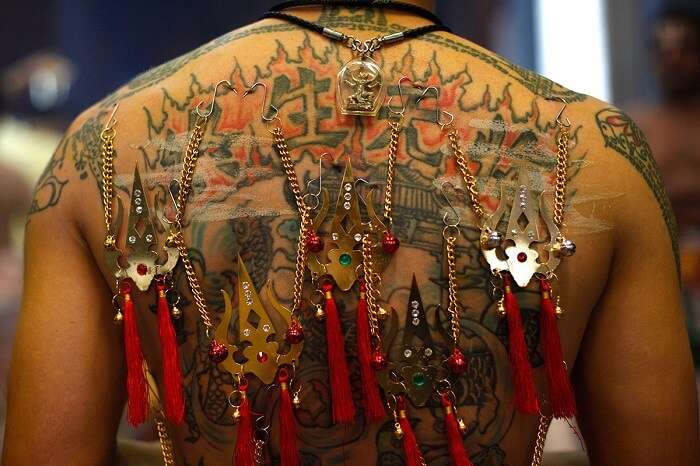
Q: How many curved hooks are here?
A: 10